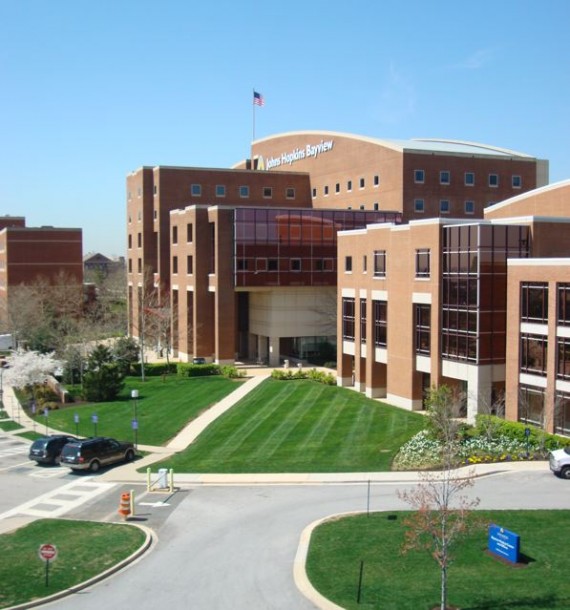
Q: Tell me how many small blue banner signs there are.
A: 5